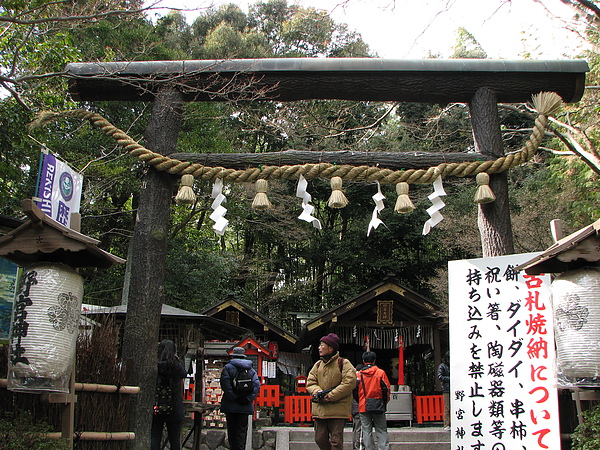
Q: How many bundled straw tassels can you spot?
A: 5